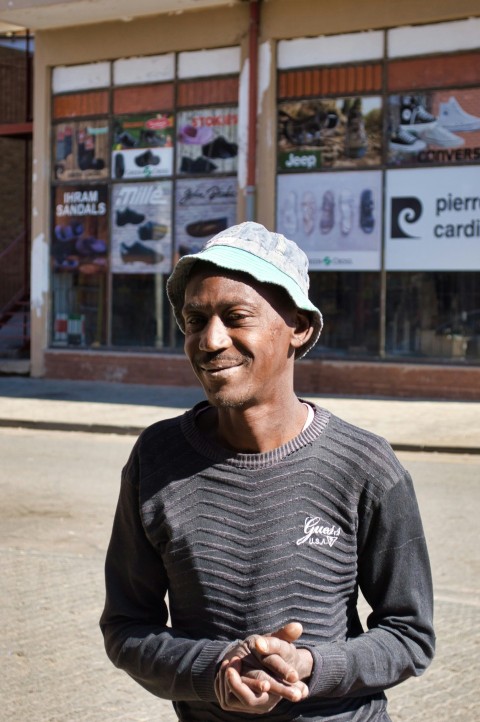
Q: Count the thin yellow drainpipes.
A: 0